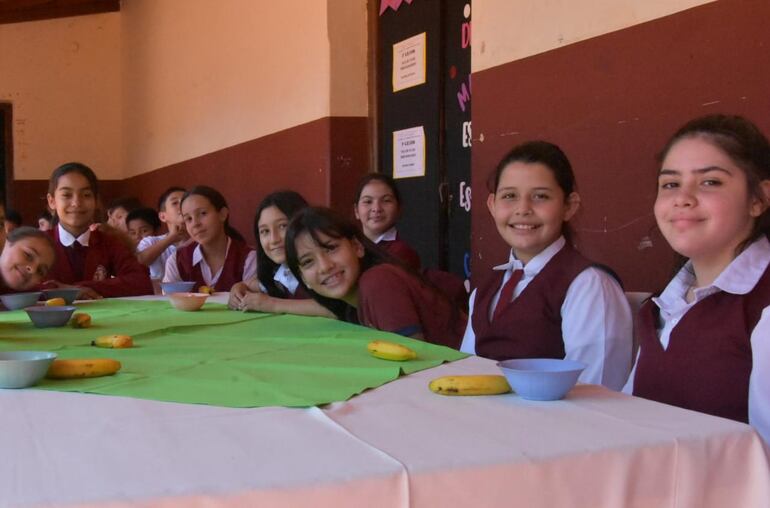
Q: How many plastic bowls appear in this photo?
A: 7